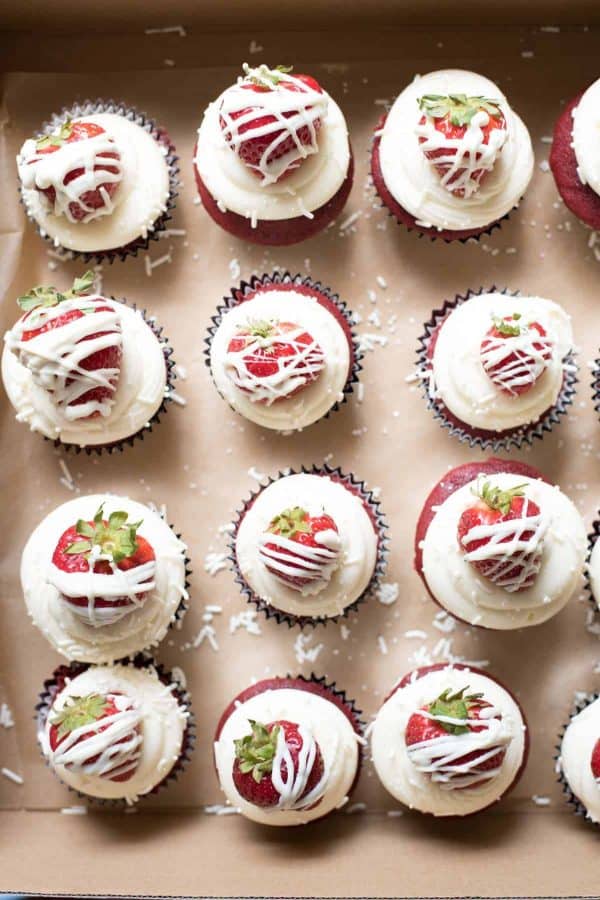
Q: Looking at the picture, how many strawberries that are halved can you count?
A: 0